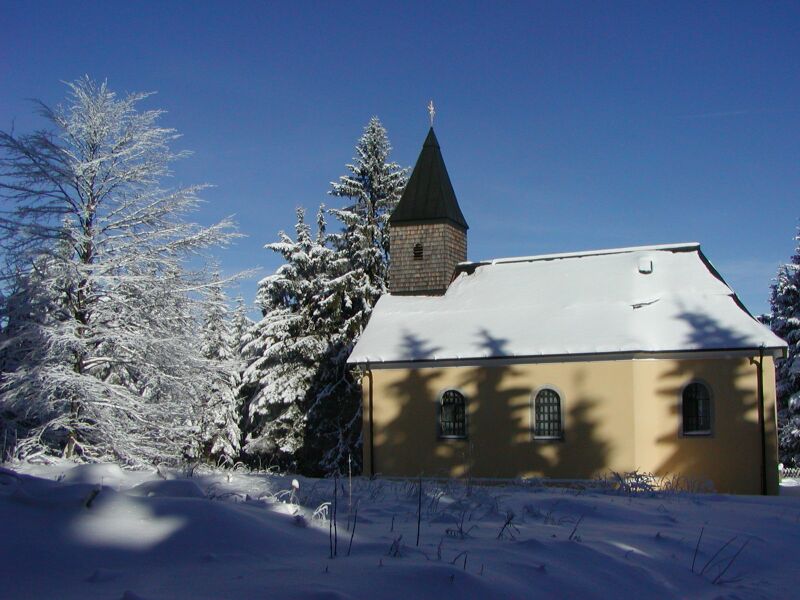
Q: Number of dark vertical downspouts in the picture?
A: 2